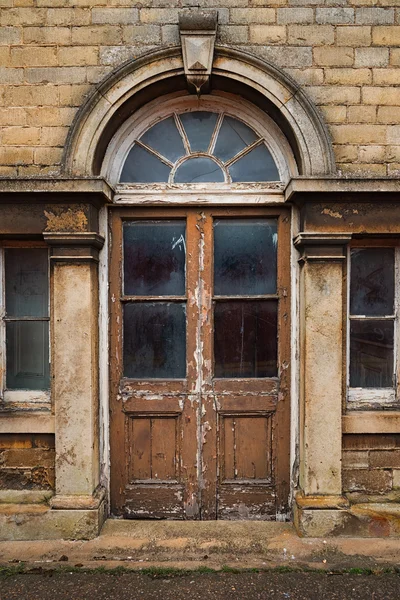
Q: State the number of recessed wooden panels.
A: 2